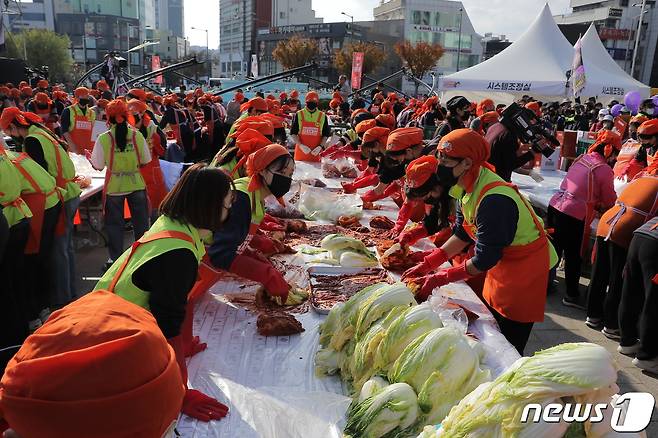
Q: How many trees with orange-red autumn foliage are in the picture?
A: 3